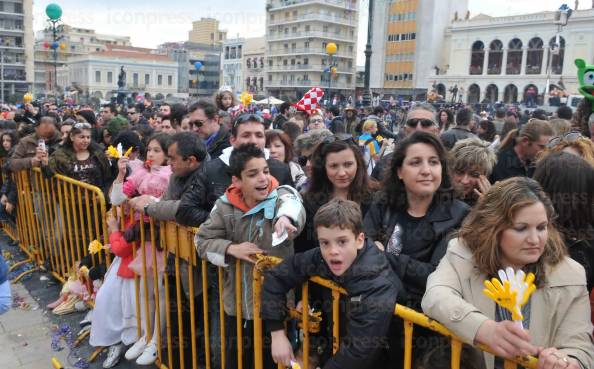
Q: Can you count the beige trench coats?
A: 1